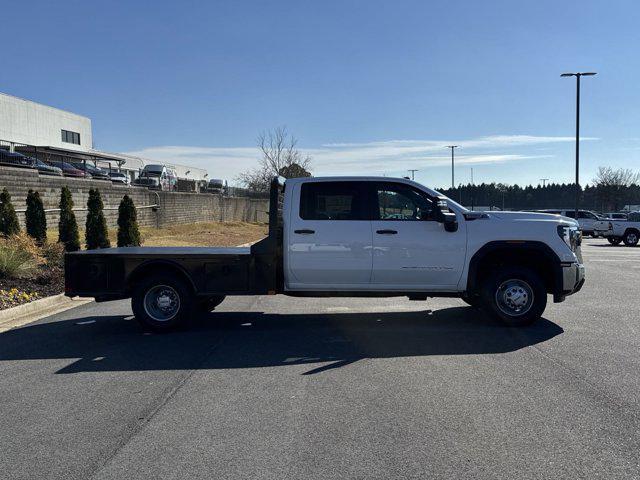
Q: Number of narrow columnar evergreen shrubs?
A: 5